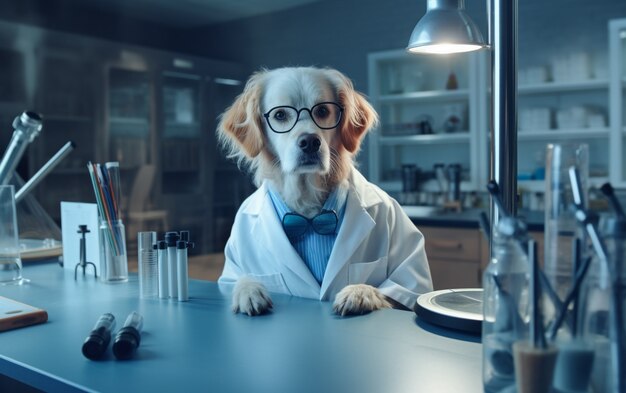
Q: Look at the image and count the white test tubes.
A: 3